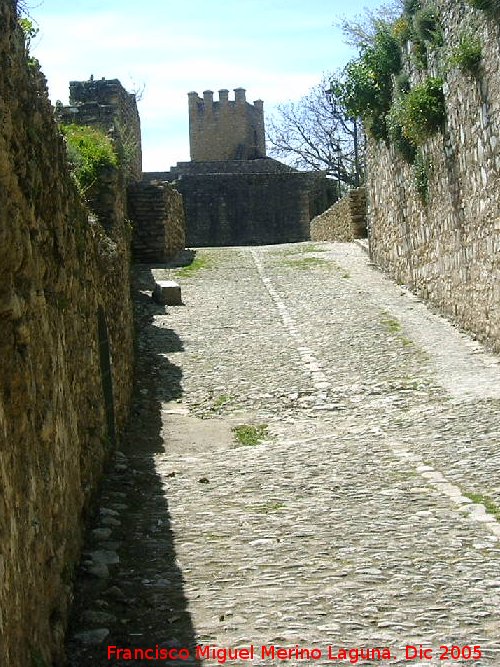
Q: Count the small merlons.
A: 5